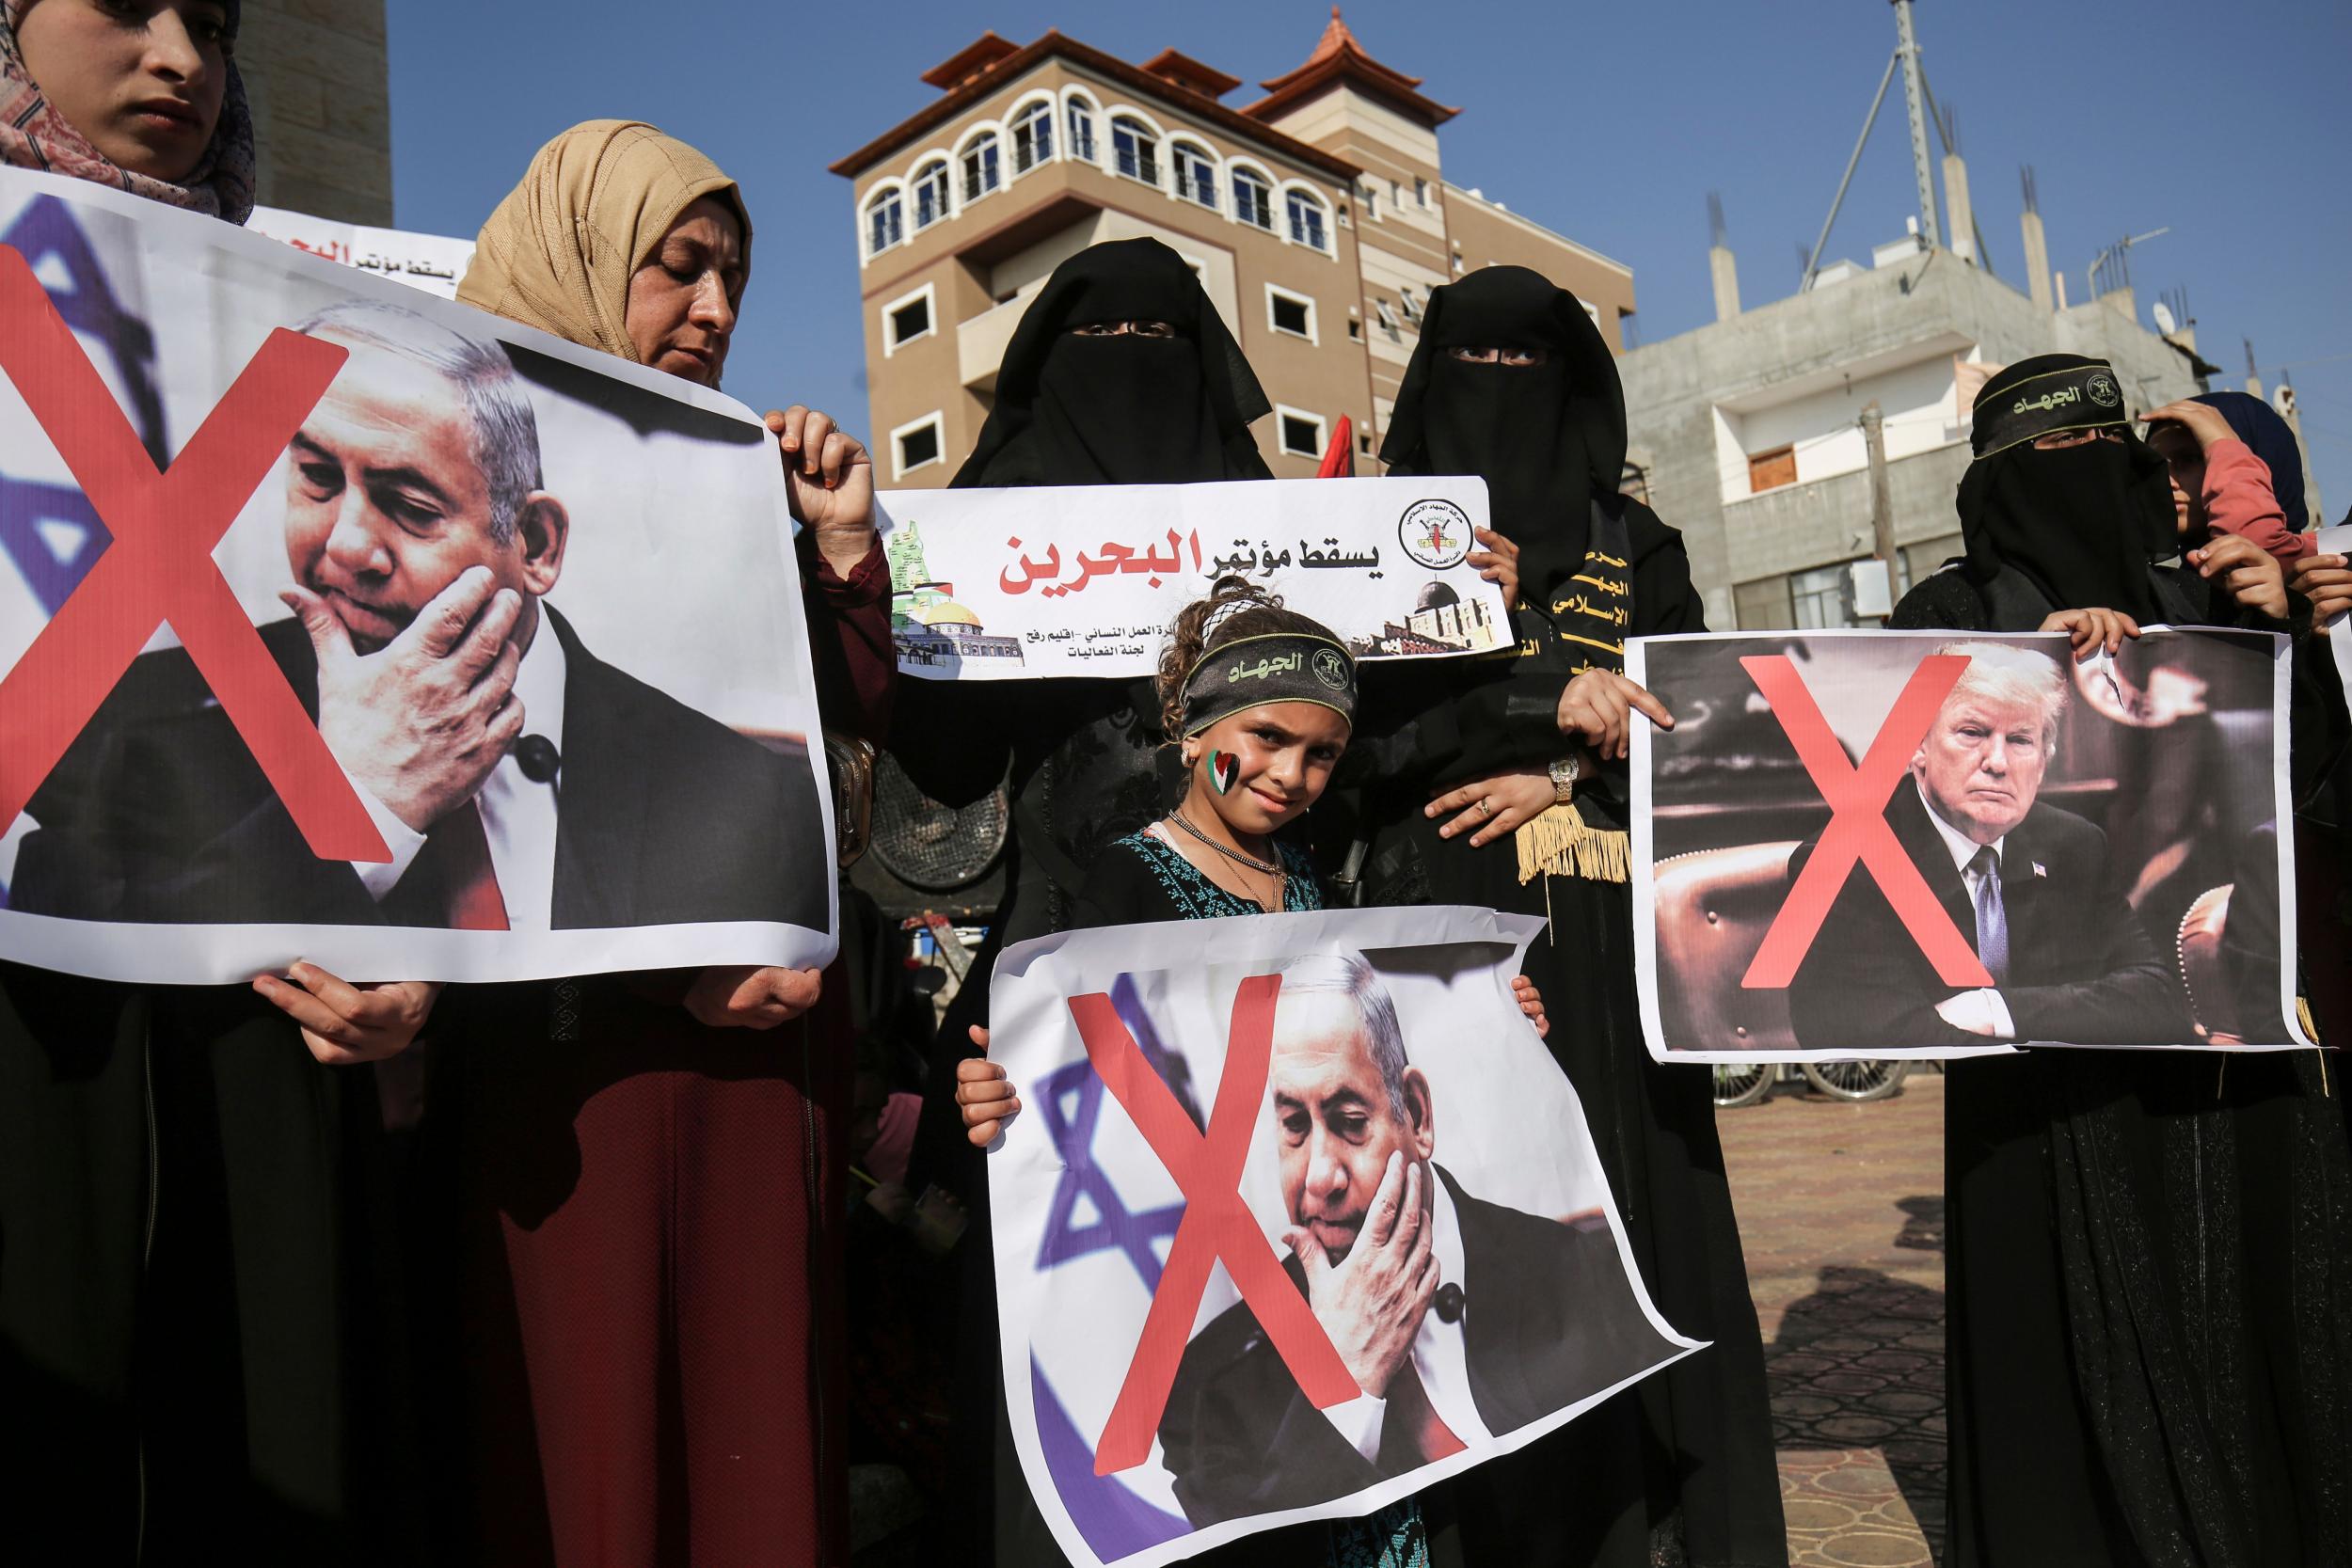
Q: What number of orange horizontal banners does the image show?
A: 0